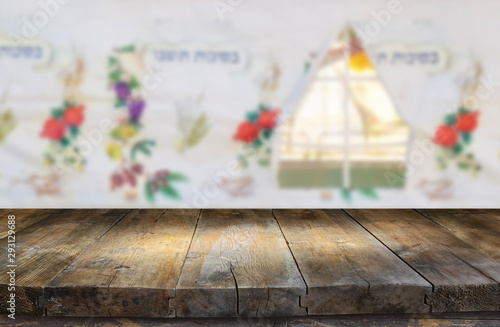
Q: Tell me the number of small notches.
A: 4